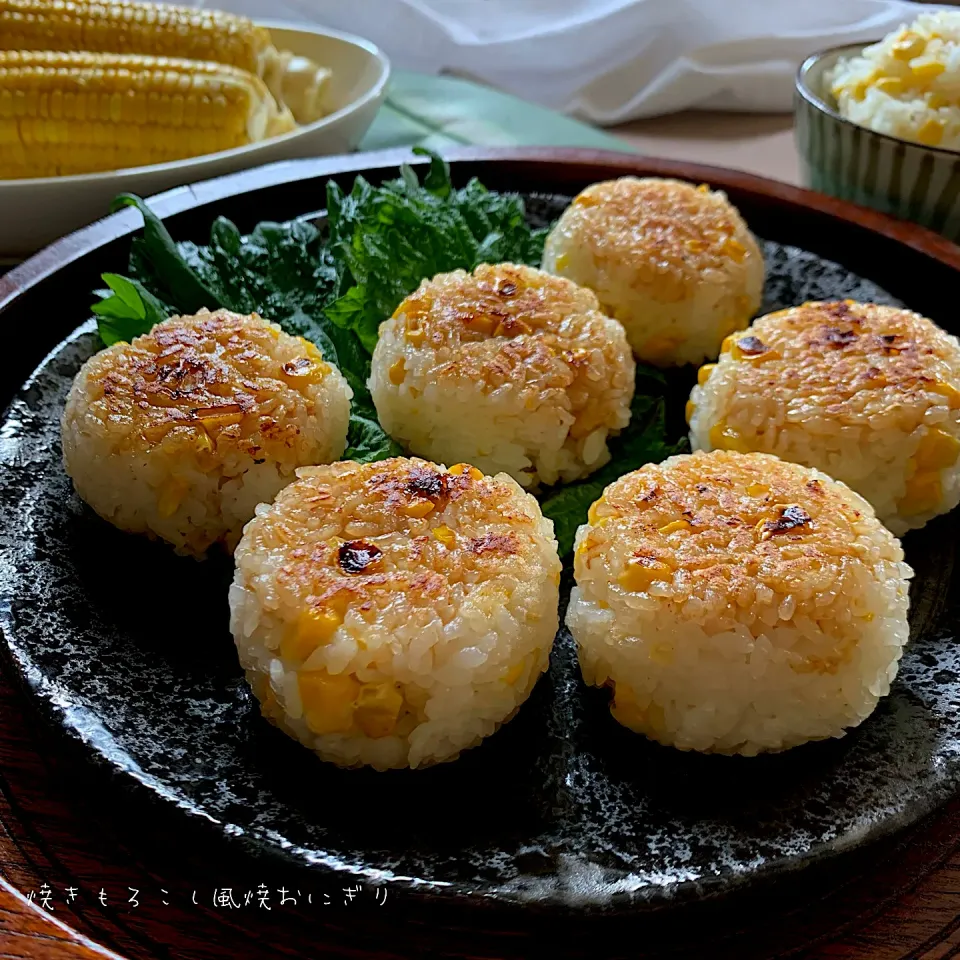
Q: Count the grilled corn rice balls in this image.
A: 6